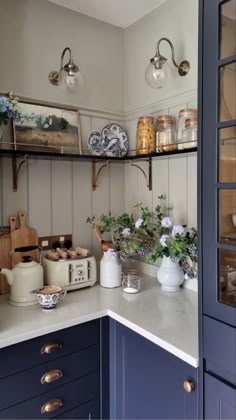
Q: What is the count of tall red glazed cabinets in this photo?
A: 0